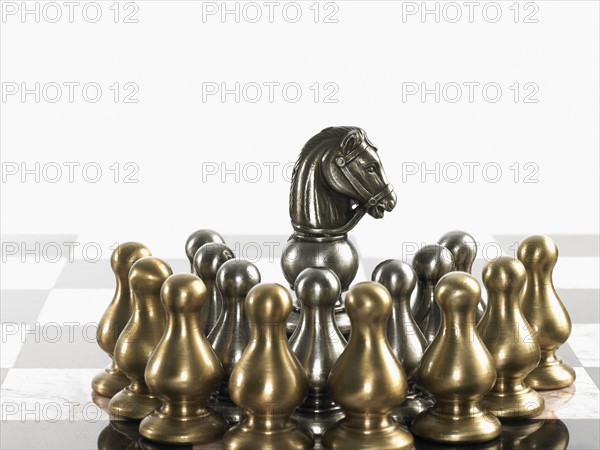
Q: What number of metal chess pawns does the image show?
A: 15